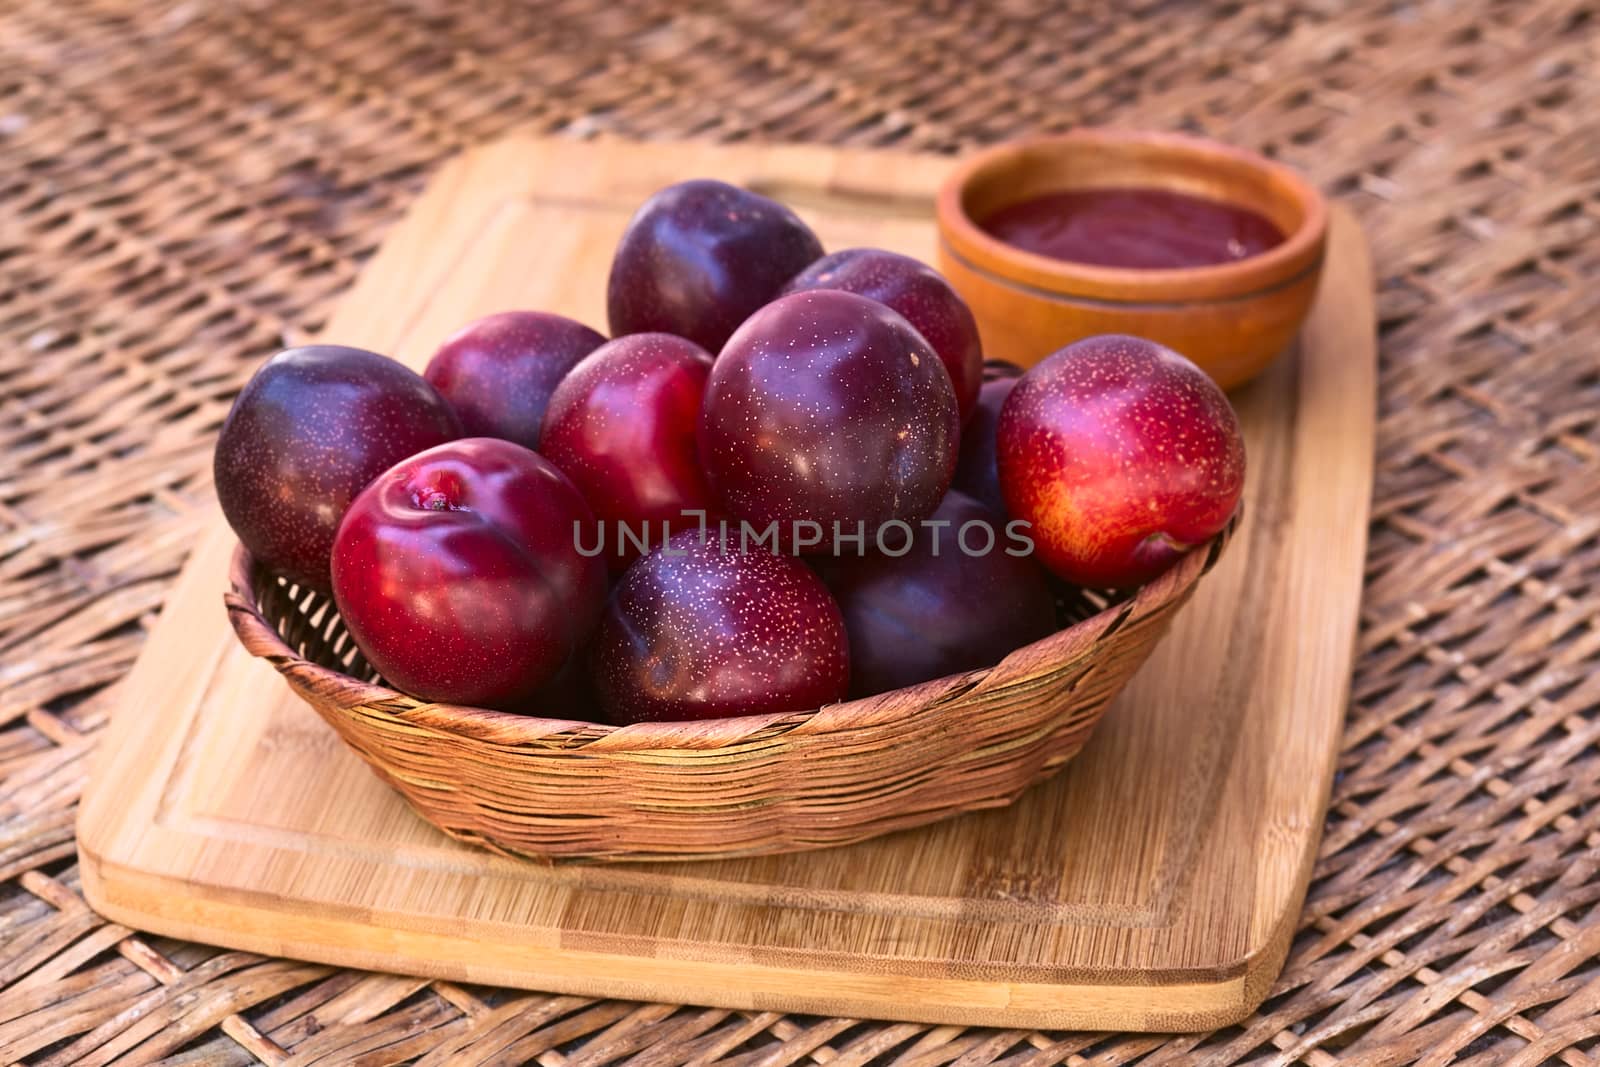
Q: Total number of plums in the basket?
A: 11